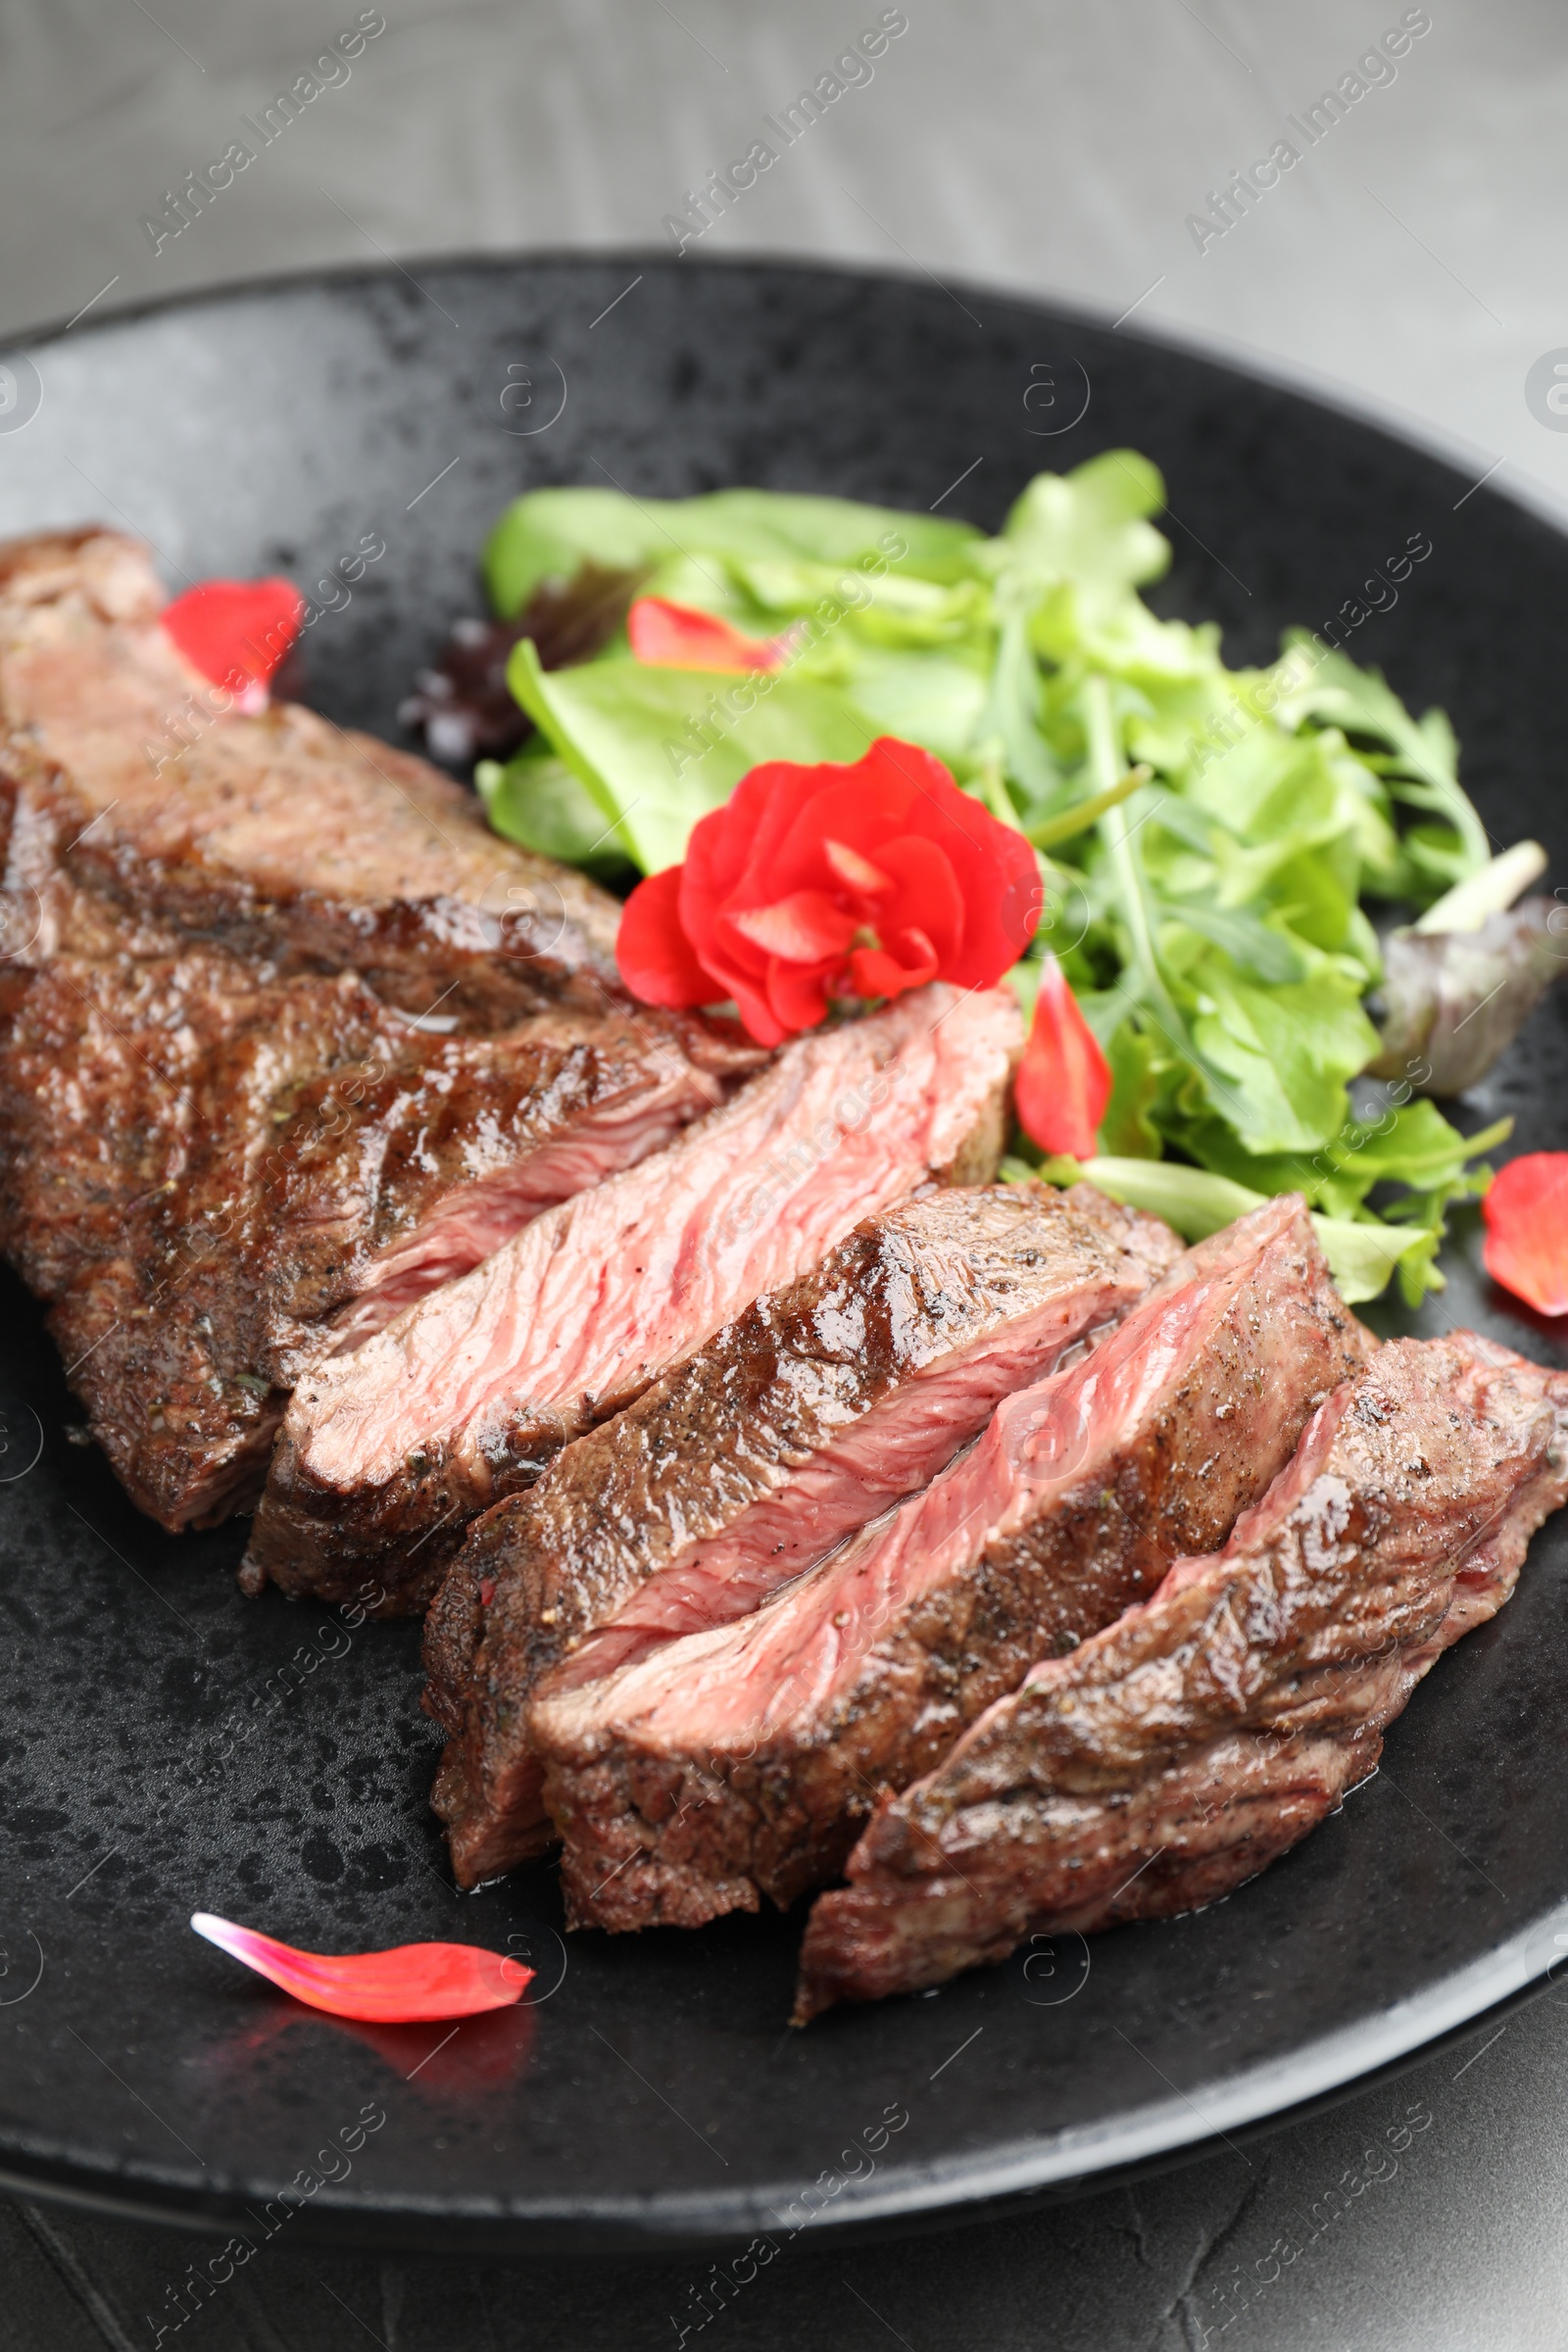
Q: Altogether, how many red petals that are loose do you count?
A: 5